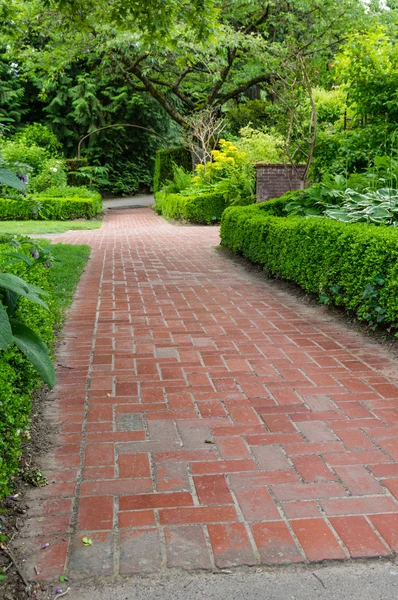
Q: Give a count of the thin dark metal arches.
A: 1